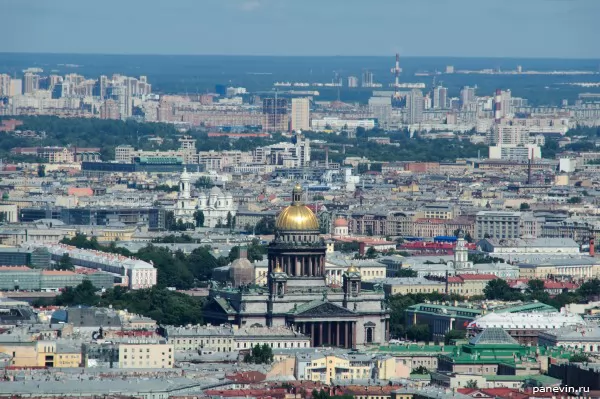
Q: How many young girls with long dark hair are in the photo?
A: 0